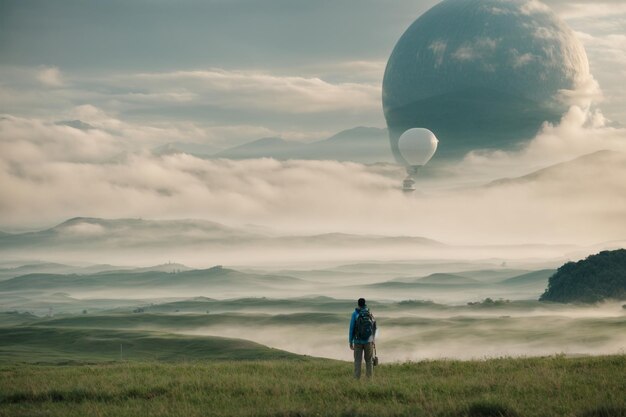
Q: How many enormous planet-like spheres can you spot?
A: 1